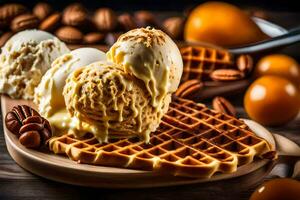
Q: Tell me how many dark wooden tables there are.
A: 1